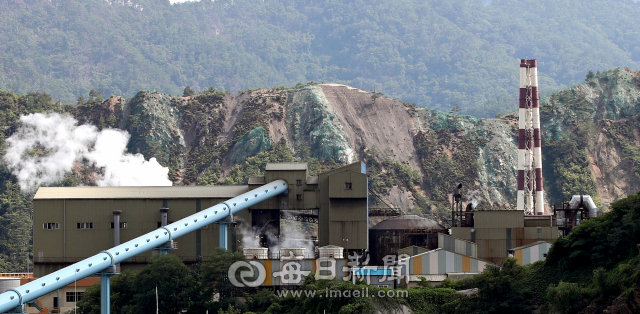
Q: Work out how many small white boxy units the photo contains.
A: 3